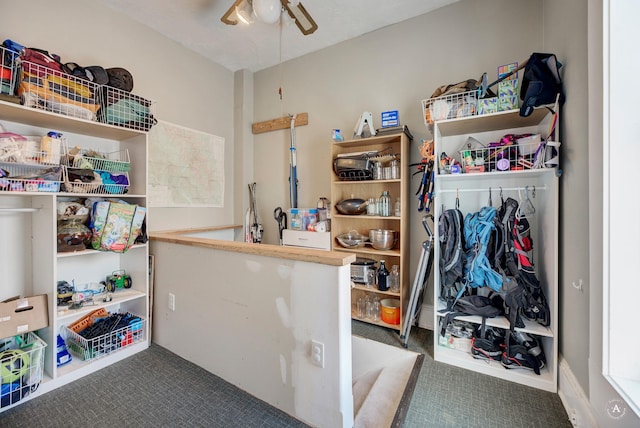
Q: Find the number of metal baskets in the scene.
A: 11